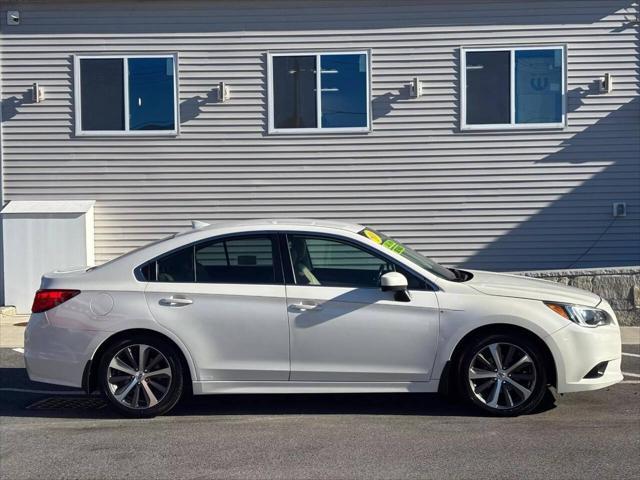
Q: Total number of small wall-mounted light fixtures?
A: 4